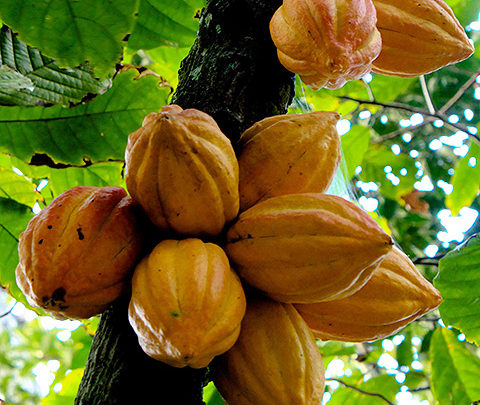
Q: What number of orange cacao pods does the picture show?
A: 9